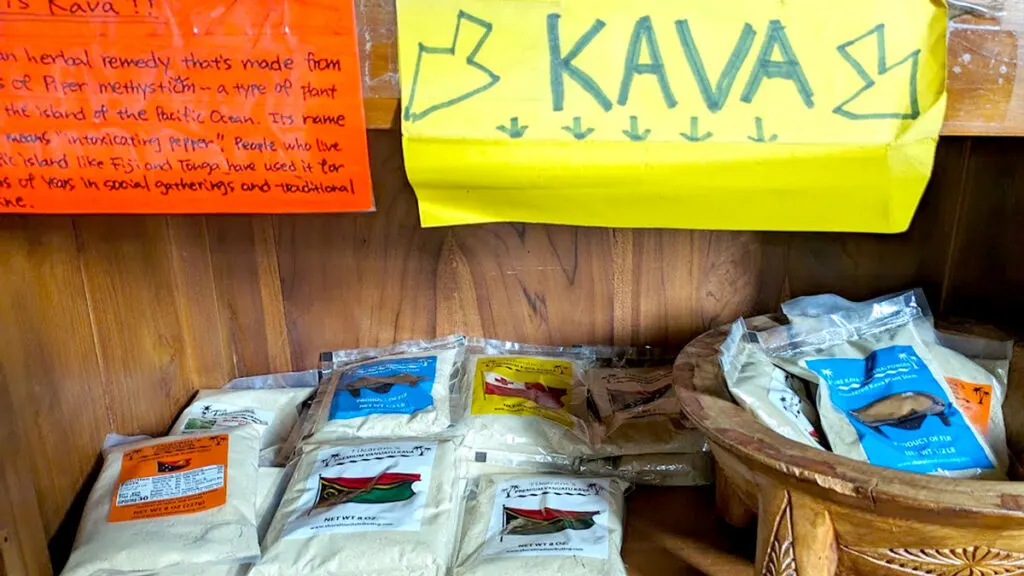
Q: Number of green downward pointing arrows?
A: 5